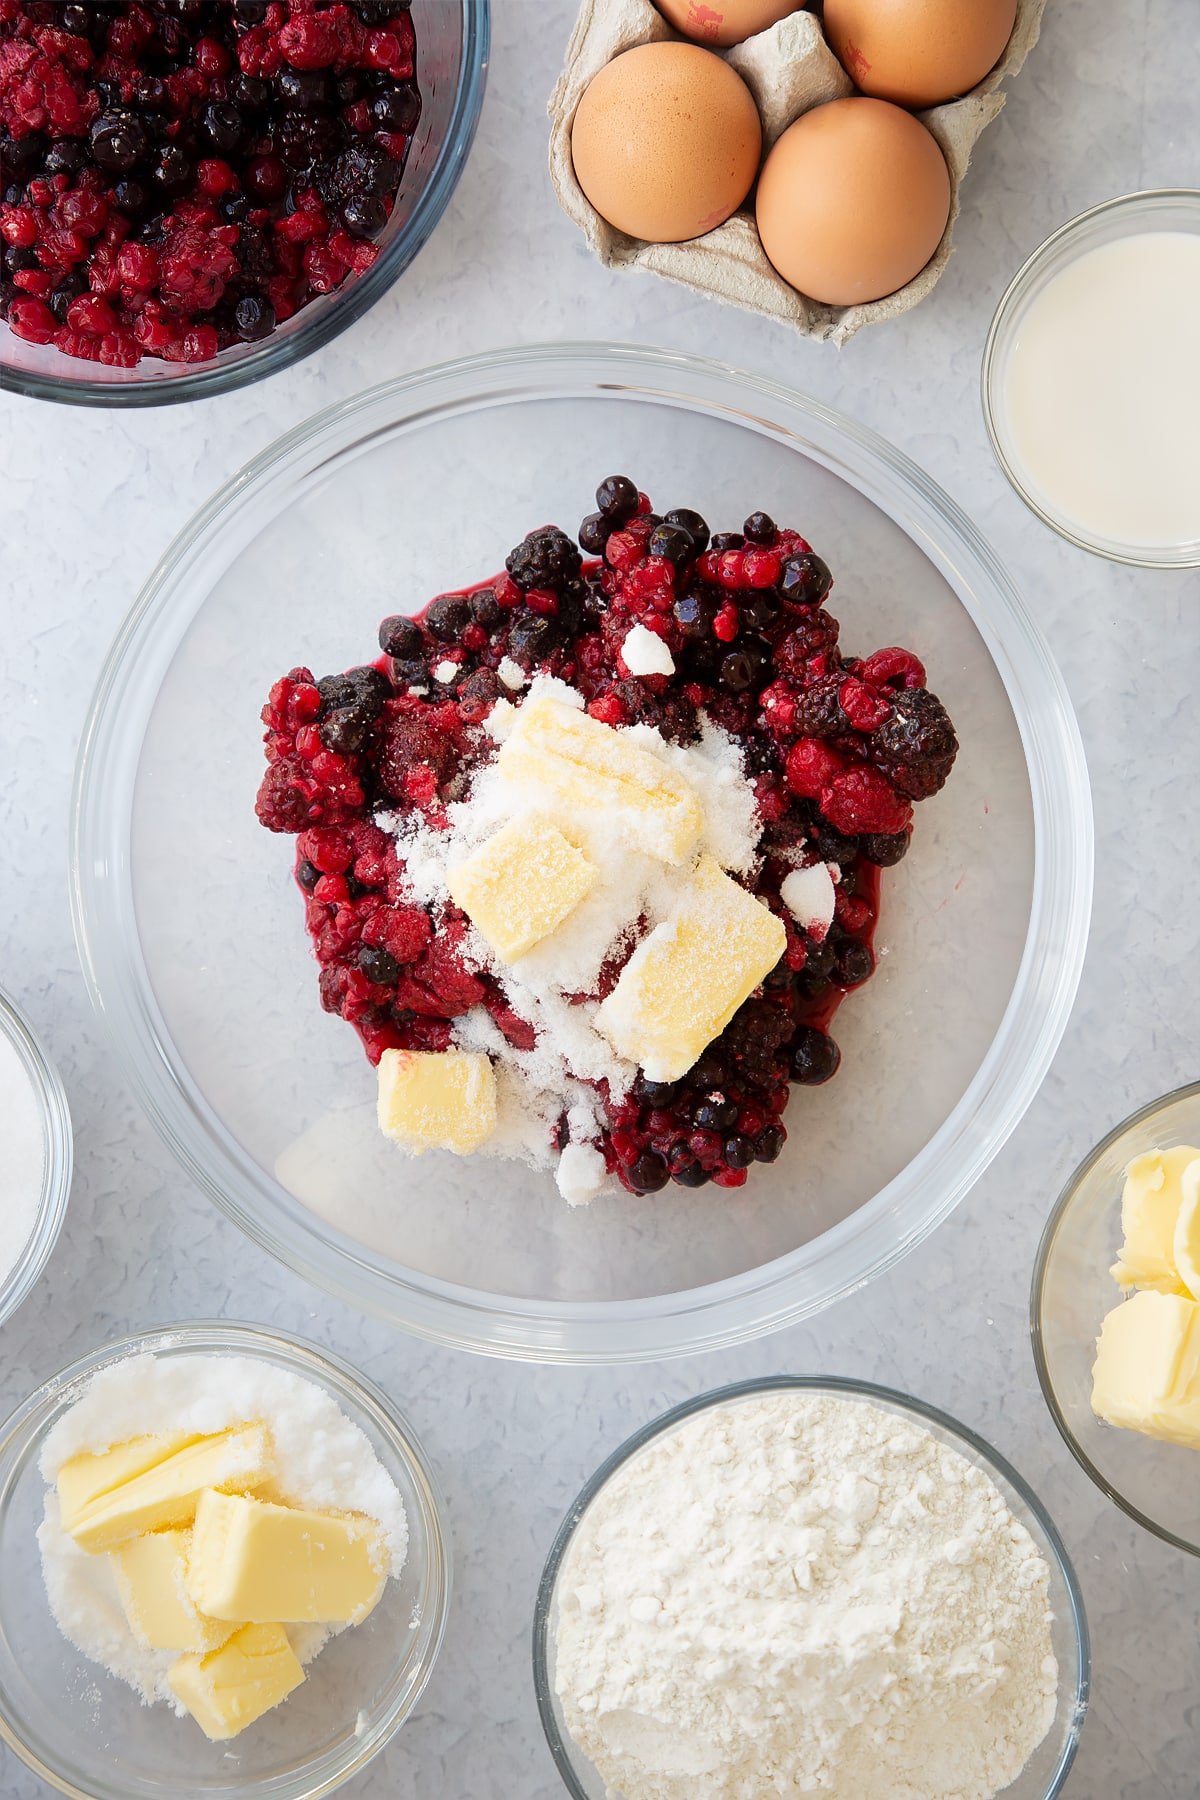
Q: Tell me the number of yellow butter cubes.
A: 11